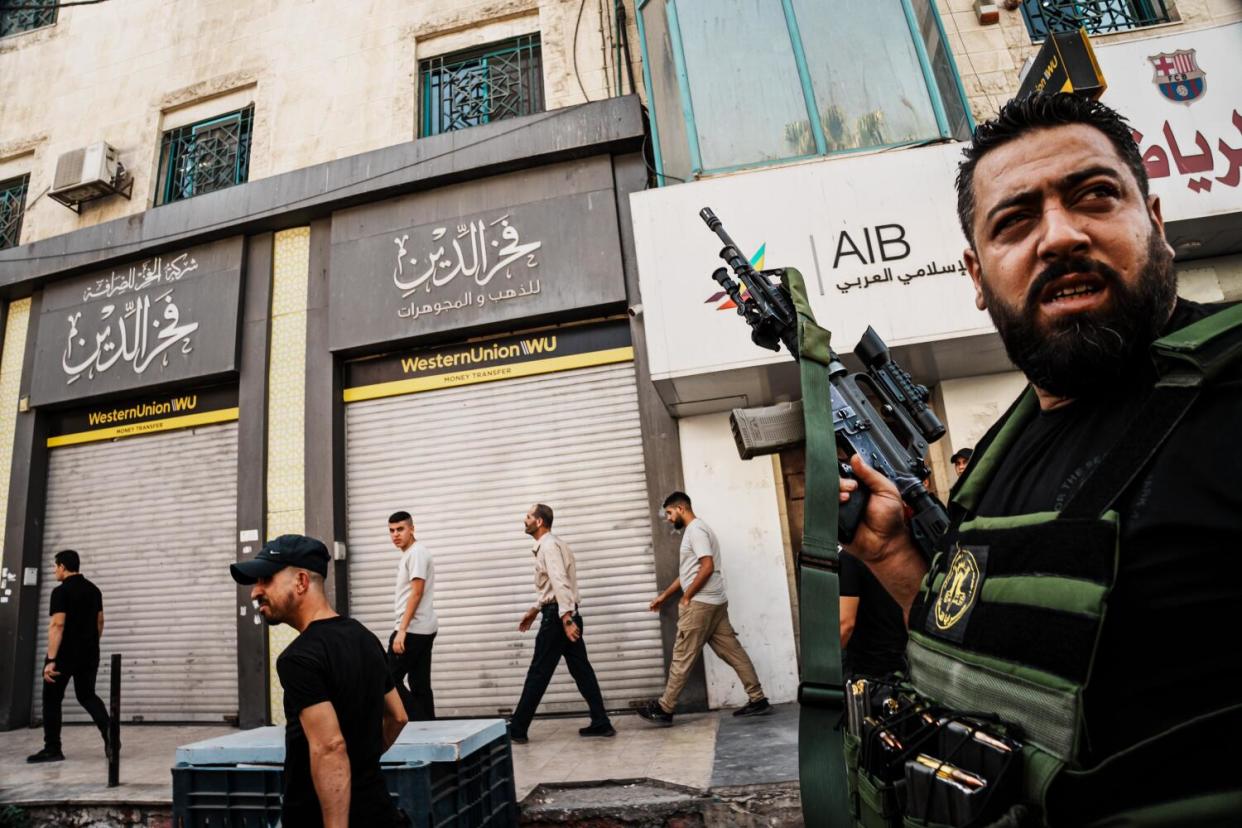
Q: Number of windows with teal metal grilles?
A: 5